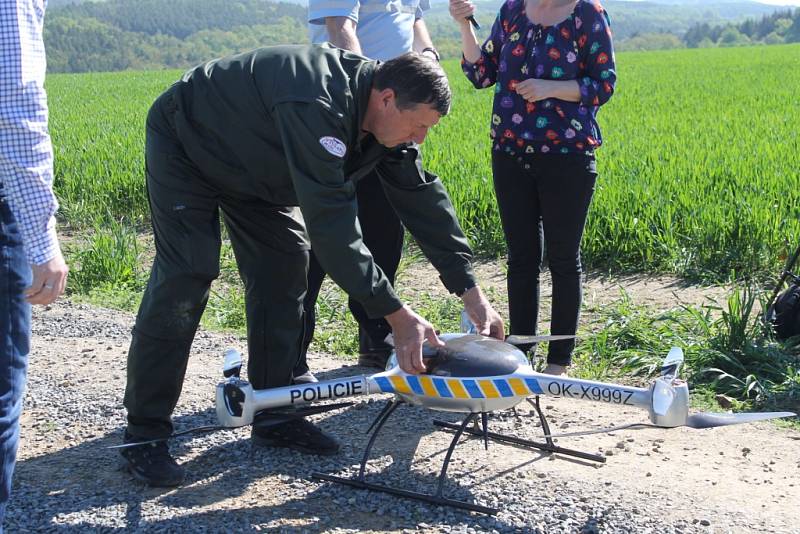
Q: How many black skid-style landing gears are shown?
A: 2